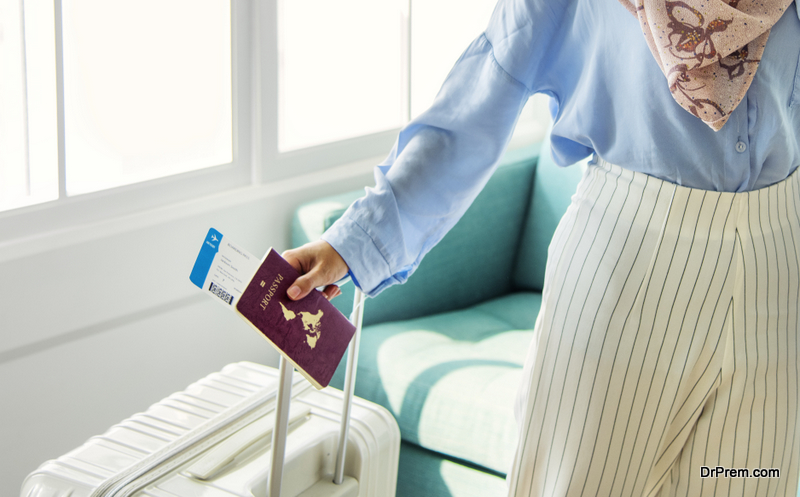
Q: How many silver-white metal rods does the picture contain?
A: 2